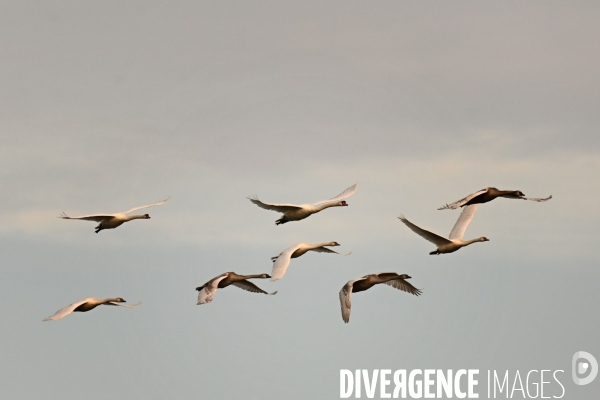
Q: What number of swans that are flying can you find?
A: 8